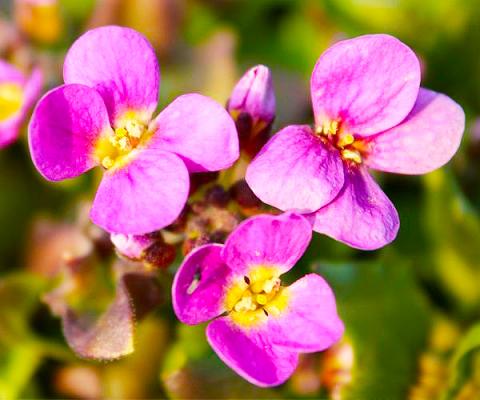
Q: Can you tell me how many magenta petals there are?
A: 12